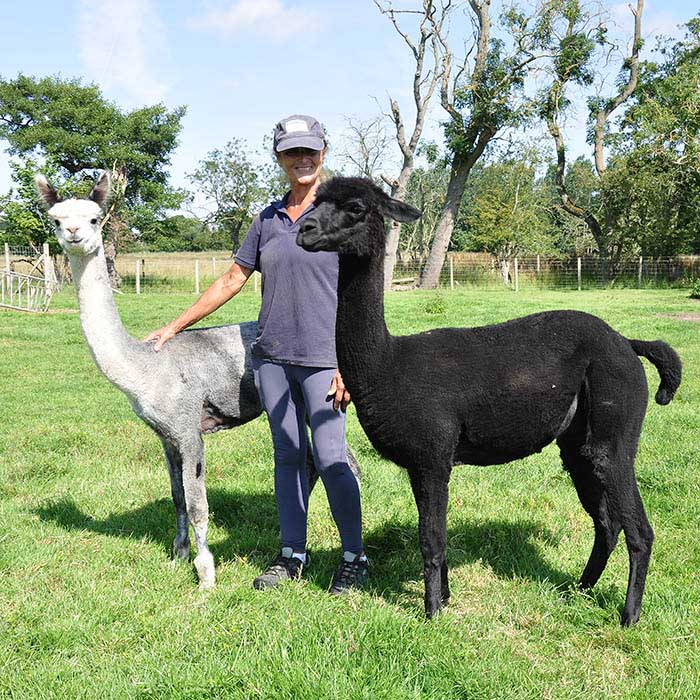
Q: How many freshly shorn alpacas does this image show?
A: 2